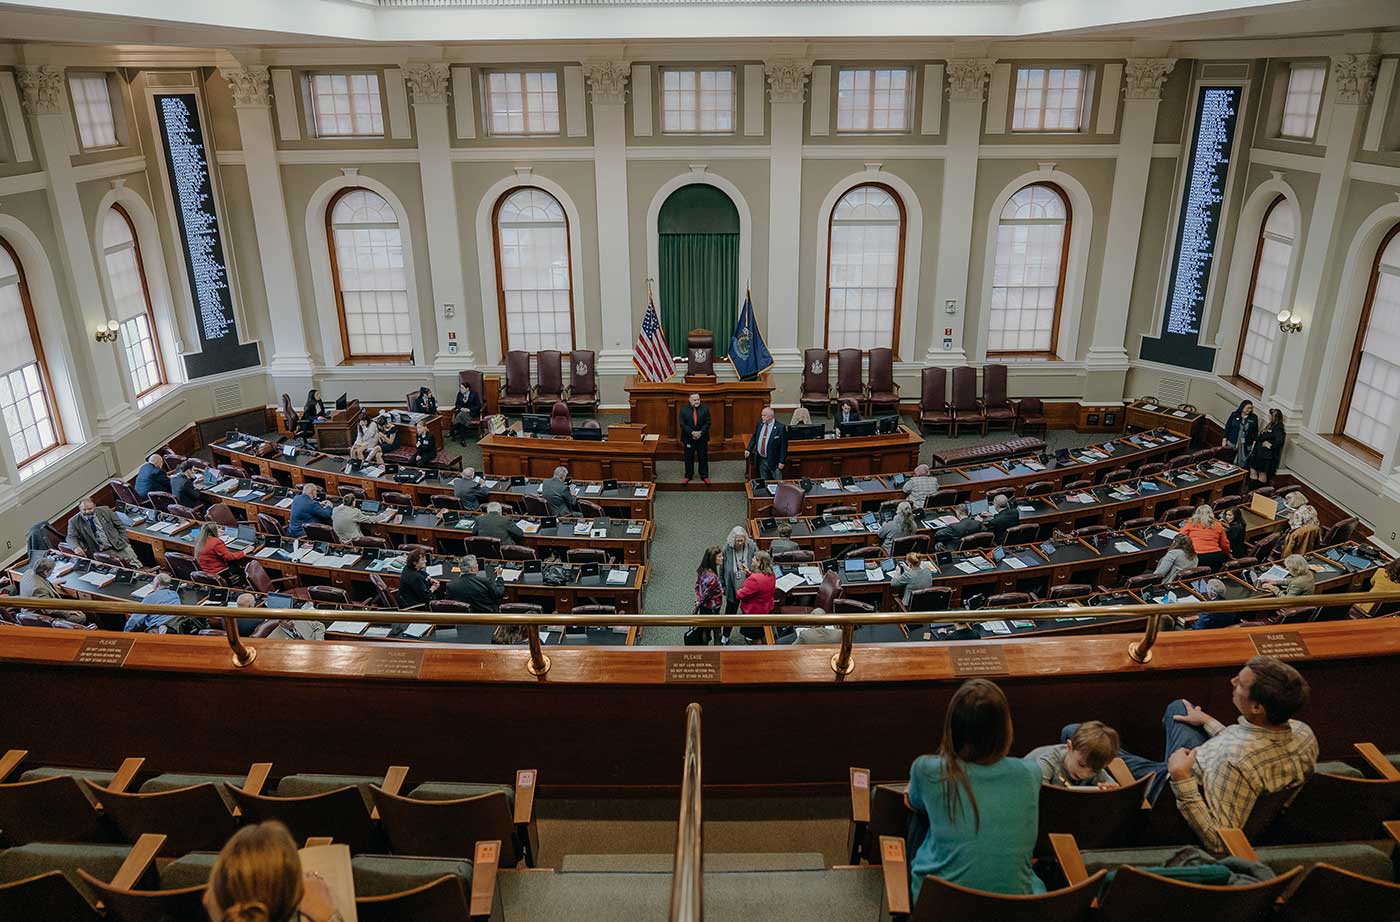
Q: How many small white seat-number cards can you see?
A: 4